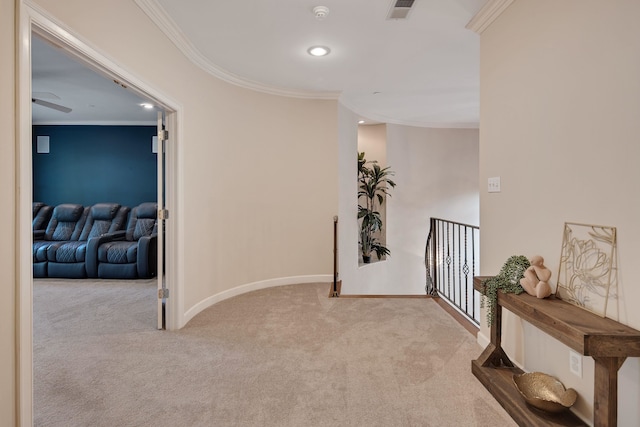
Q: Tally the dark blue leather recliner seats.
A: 4